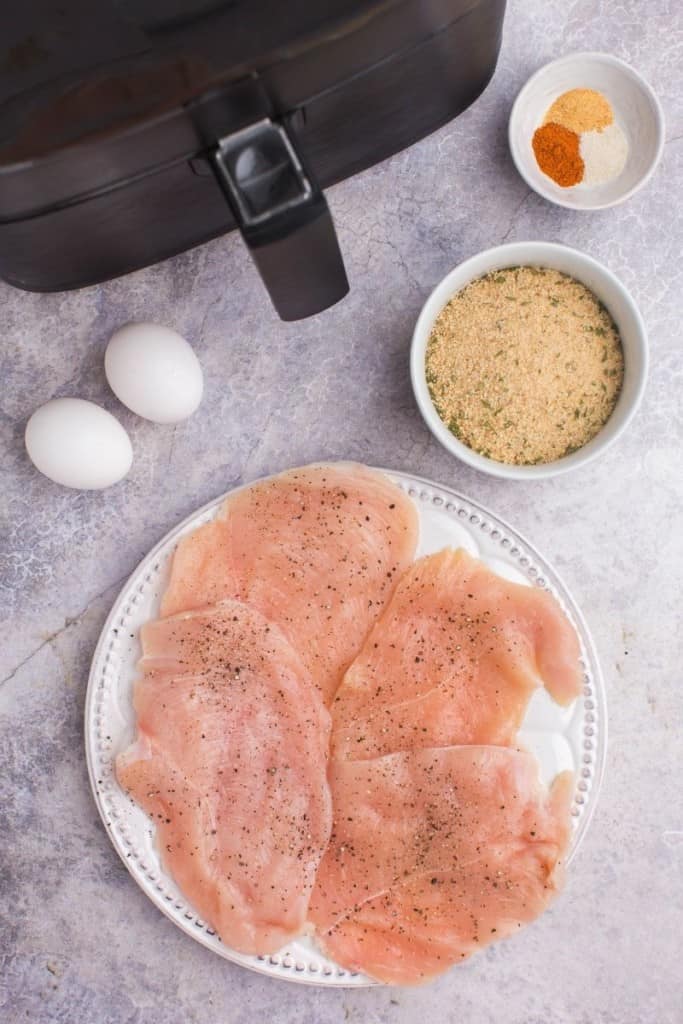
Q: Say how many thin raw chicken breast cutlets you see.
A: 4